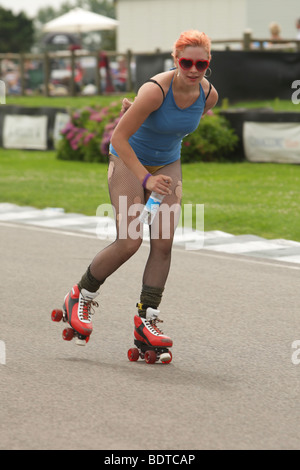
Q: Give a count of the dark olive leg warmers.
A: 2